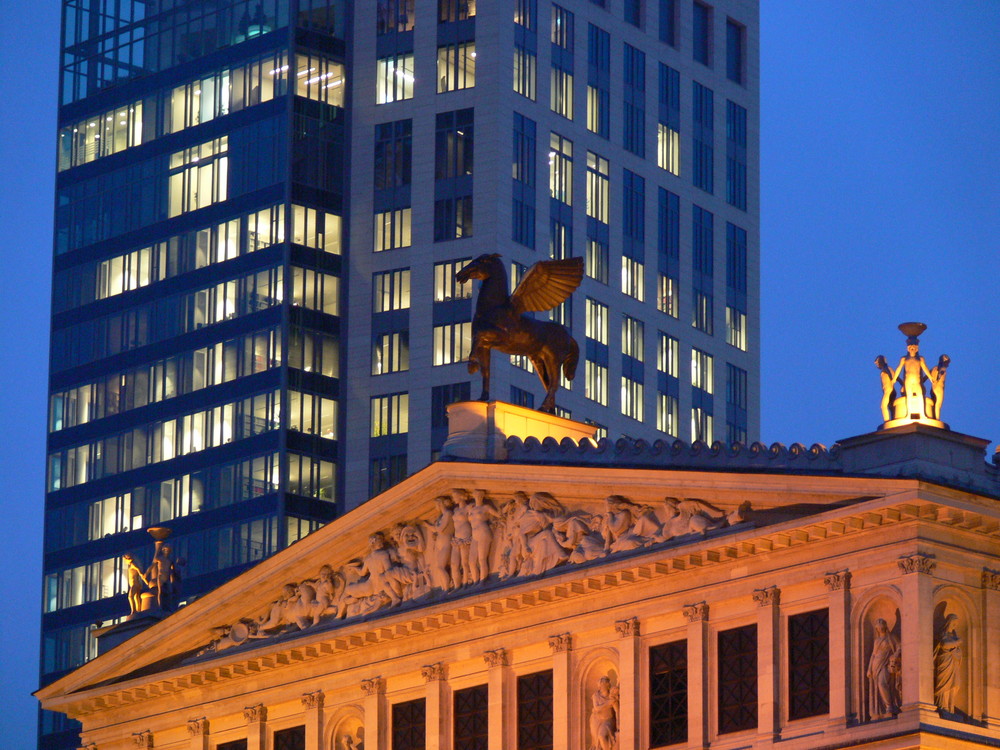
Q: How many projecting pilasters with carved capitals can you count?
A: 15